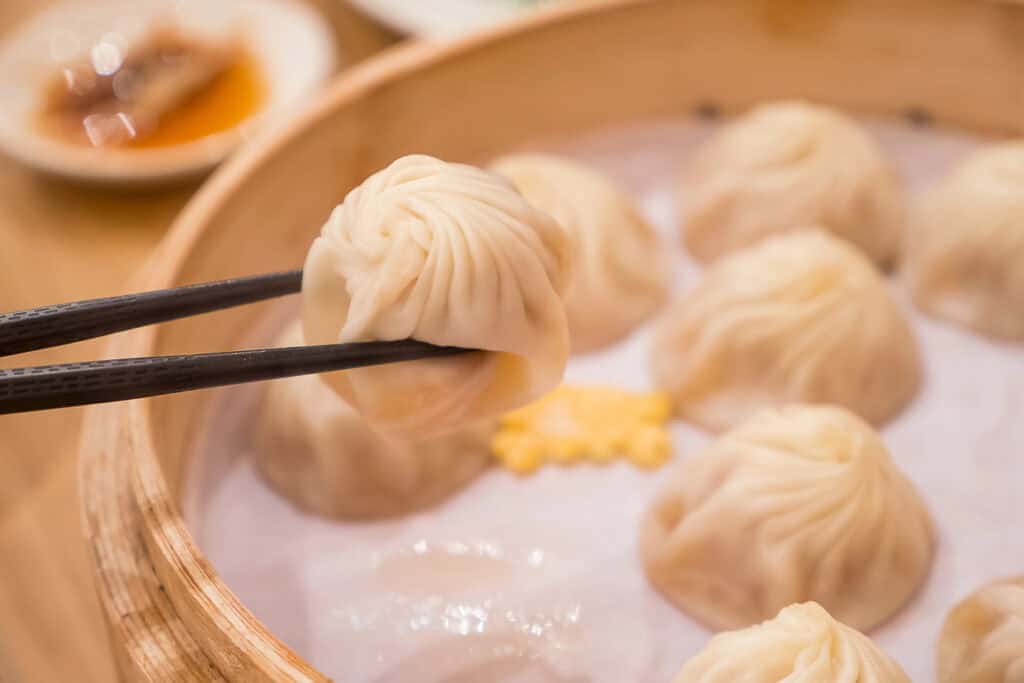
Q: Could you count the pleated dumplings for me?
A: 9